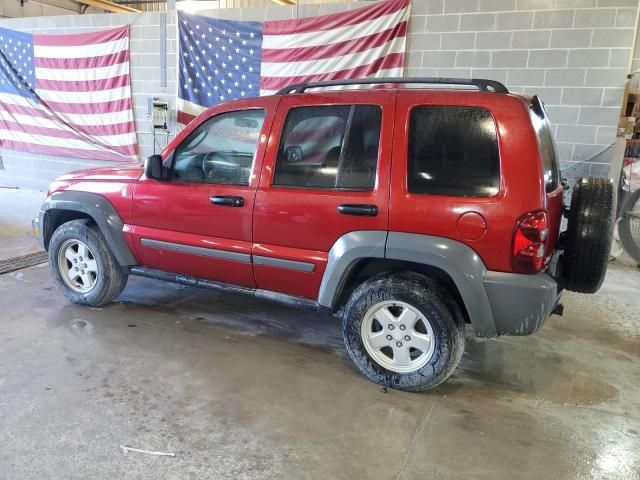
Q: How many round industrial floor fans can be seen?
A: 1